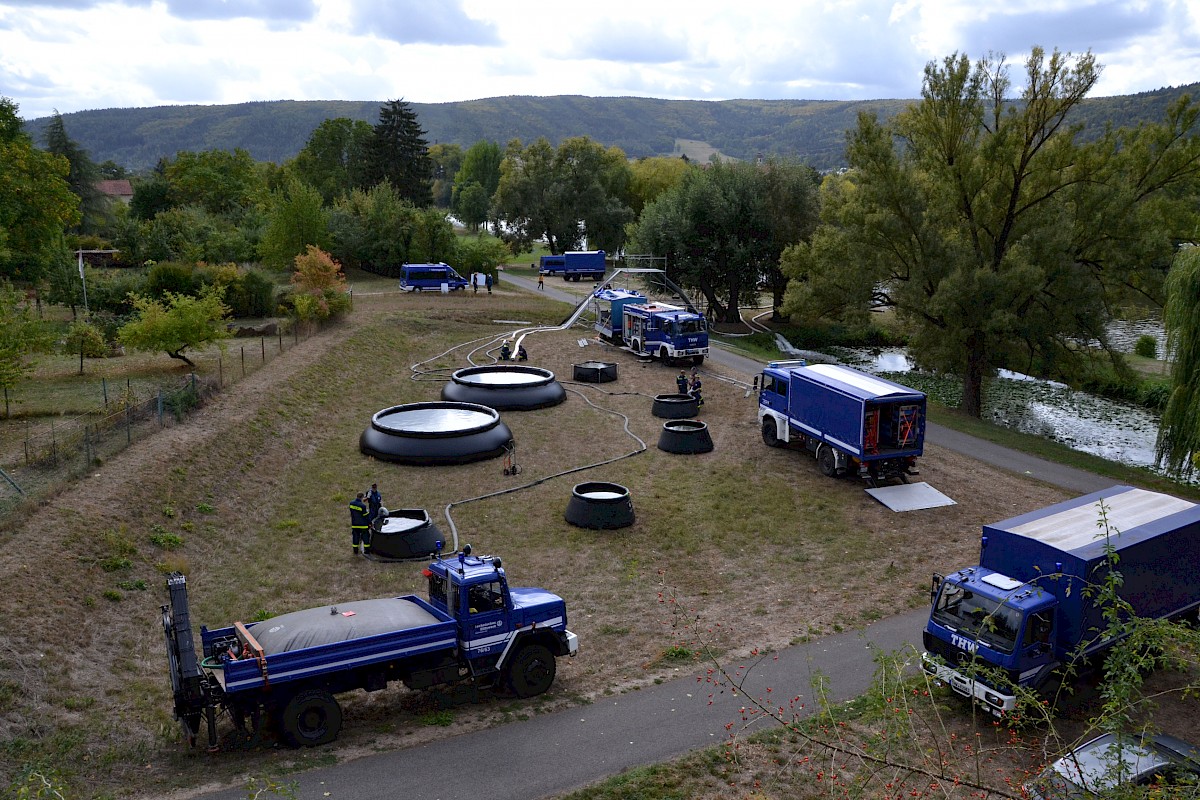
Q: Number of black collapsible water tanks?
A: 7